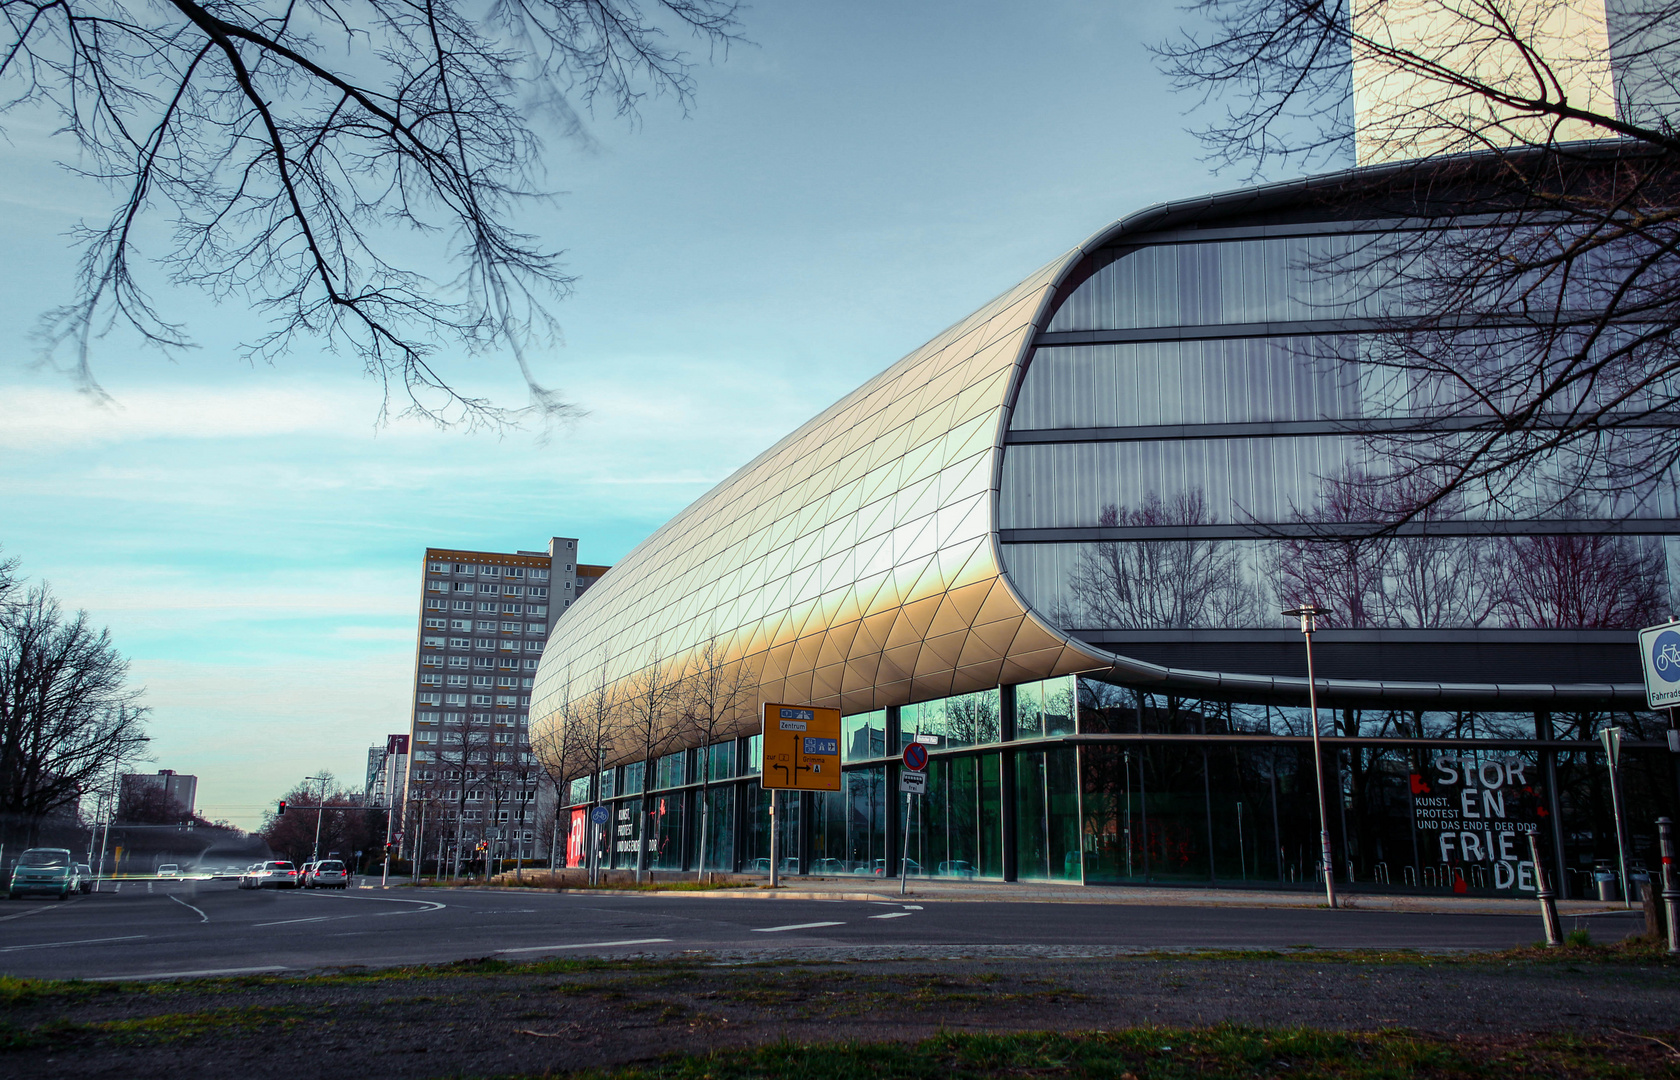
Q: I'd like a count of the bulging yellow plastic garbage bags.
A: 0